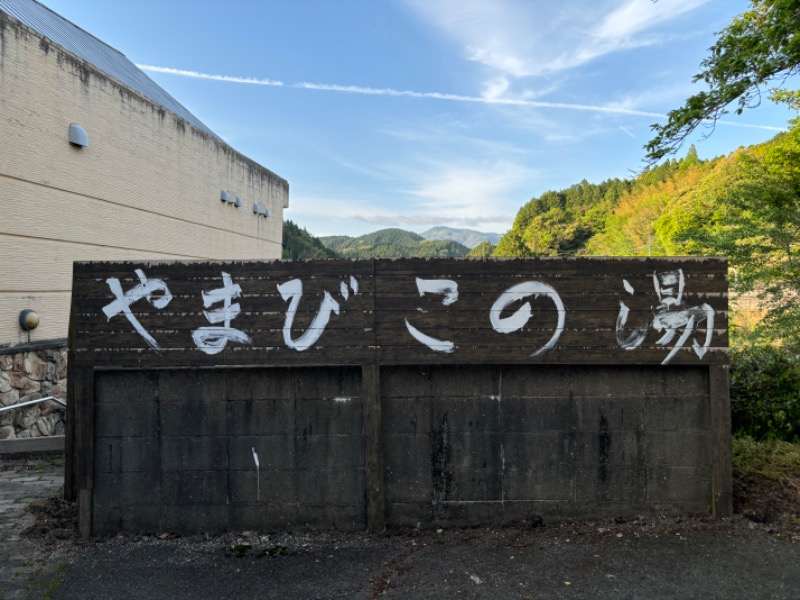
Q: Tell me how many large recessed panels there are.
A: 2